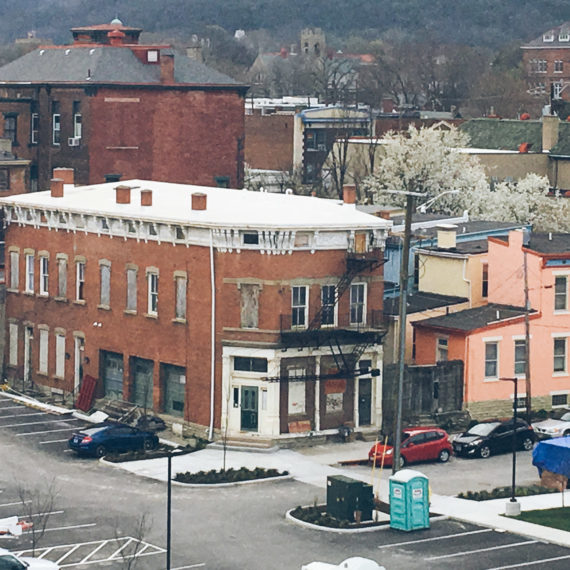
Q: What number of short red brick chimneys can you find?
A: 6